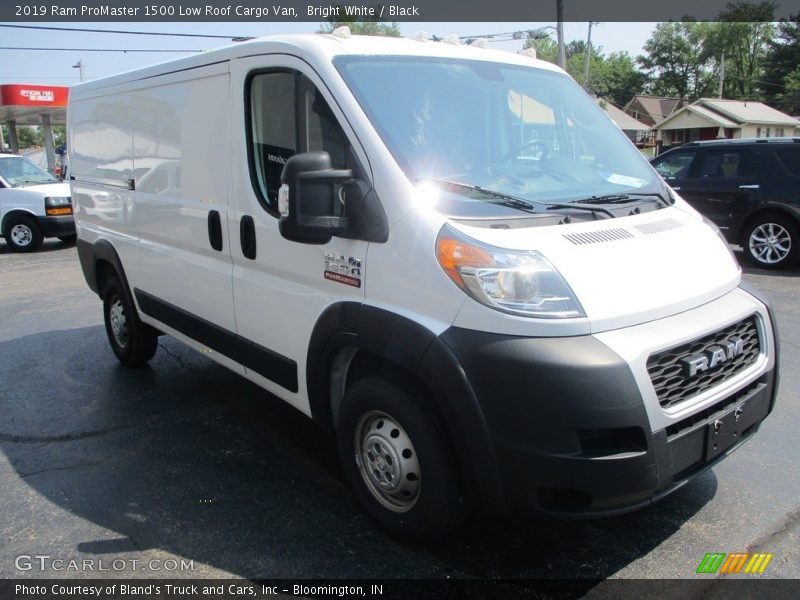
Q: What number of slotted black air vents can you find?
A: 2